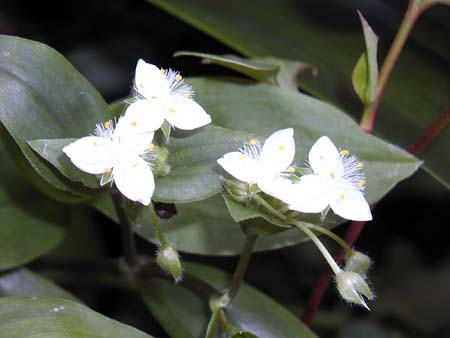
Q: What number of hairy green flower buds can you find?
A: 3